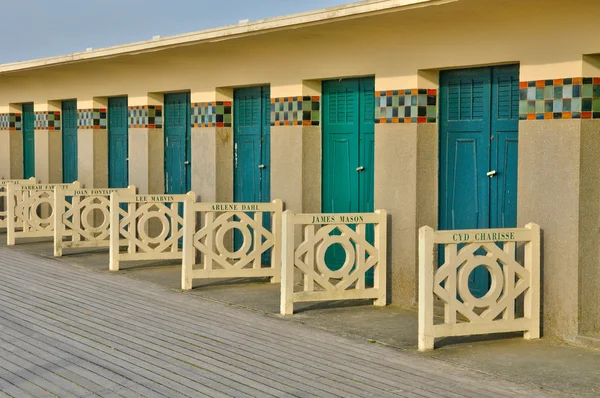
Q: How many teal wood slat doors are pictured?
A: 7